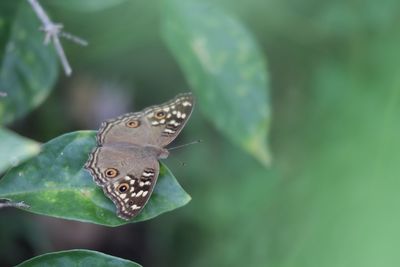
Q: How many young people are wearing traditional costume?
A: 0